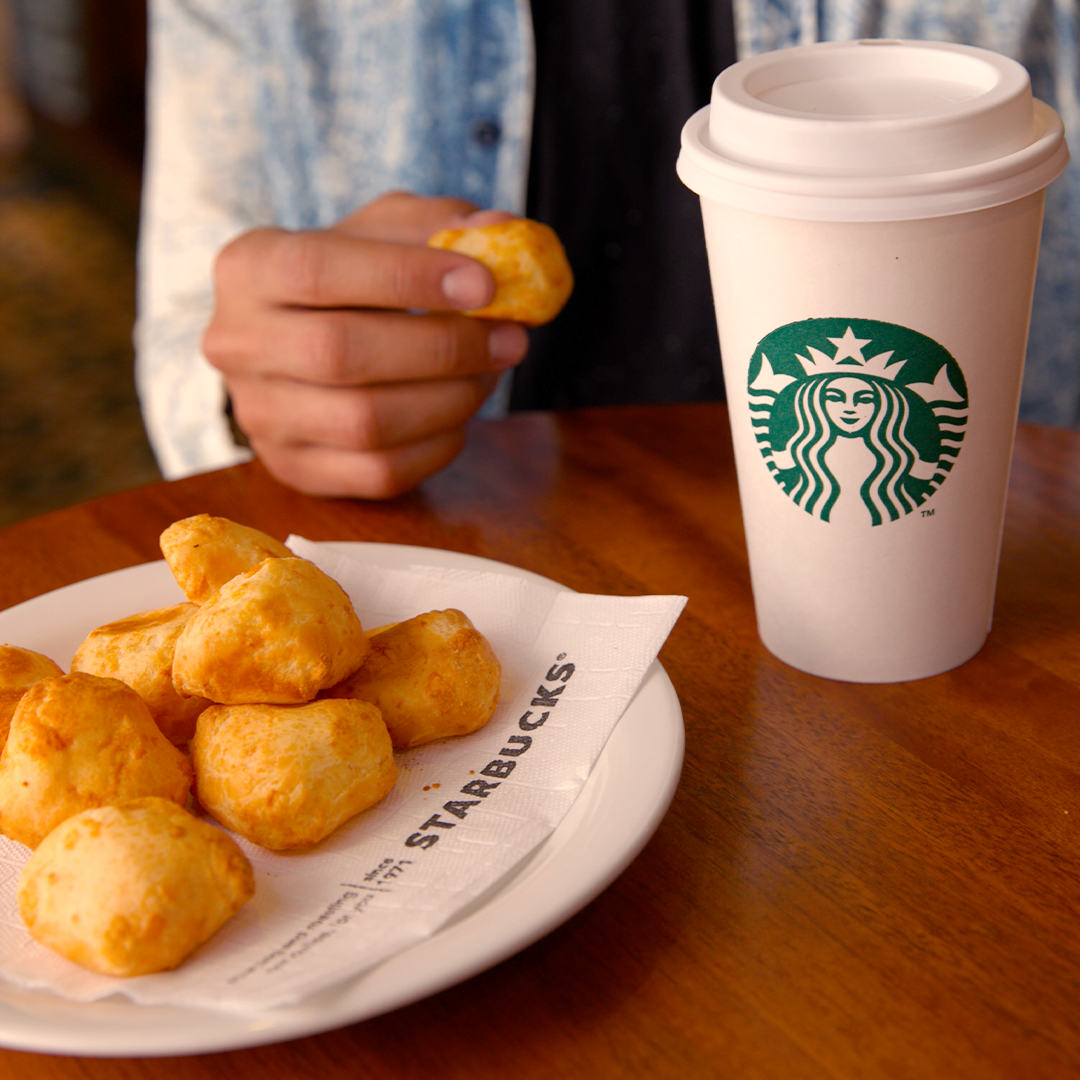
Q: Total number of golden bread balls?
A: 9